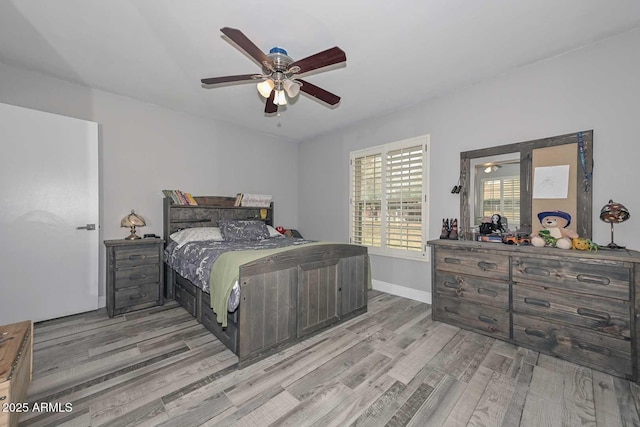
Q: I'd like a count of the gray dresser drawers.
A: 6